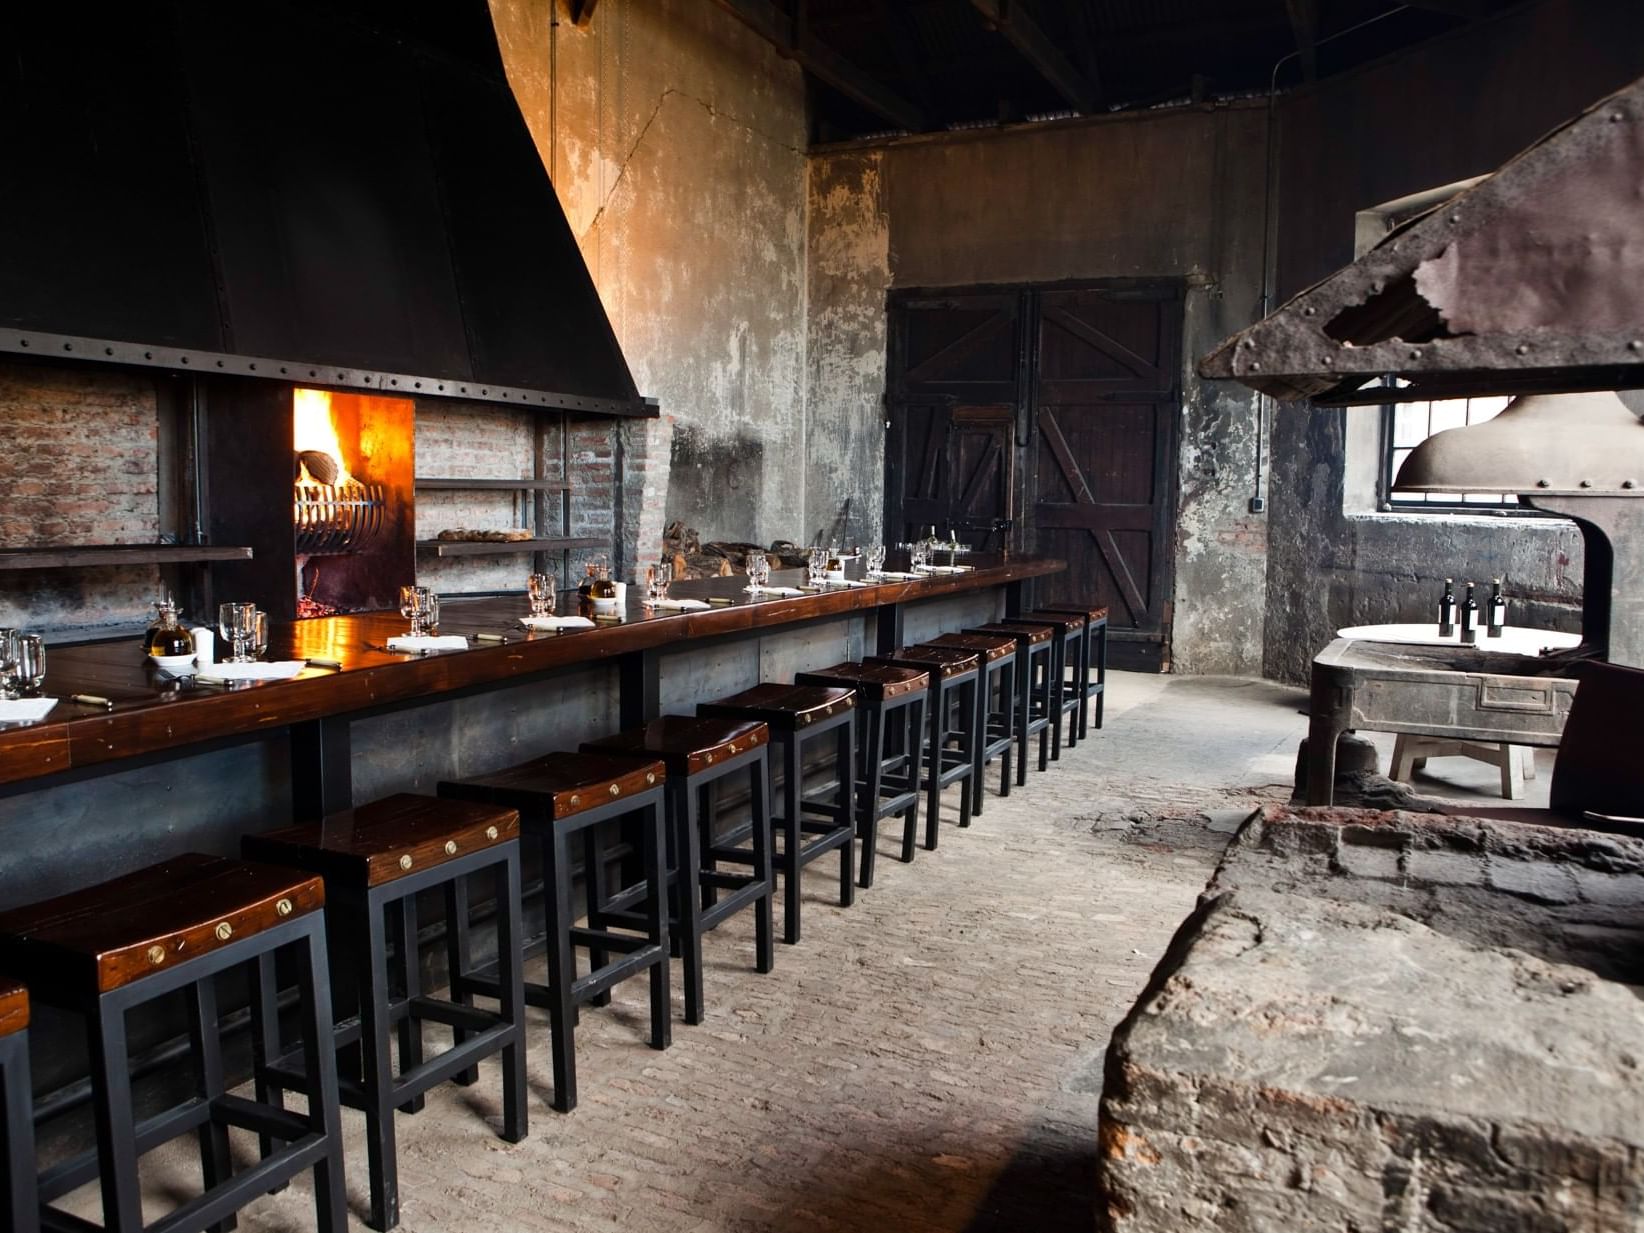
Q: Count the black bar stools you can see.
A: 12